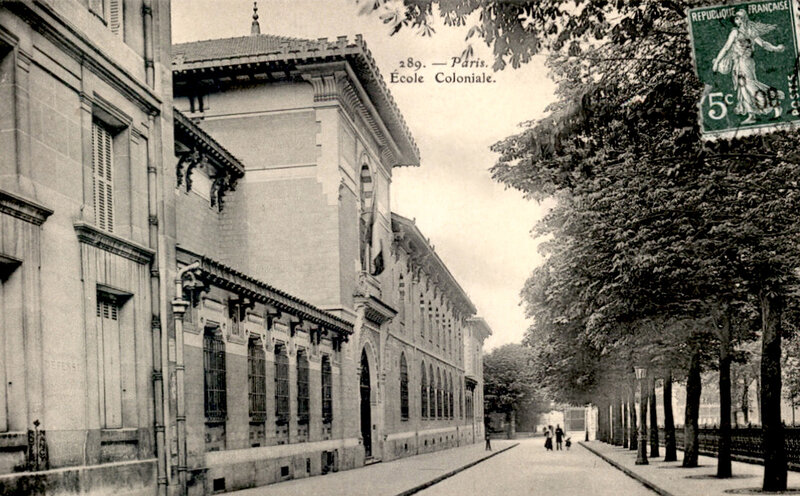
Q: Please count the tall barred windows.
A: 5